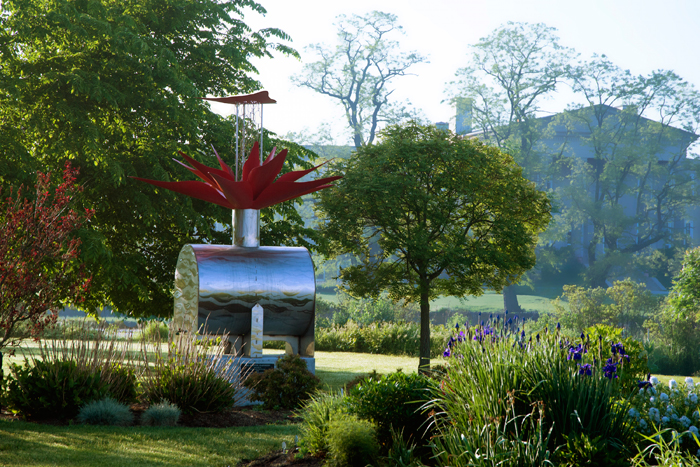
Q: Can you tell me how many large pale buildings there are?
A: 1